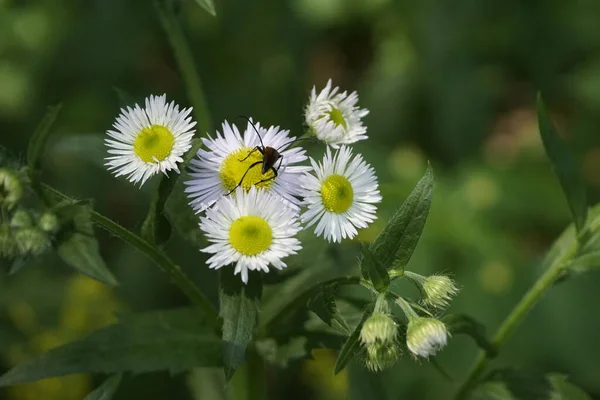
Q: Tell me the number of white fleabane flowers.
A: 5